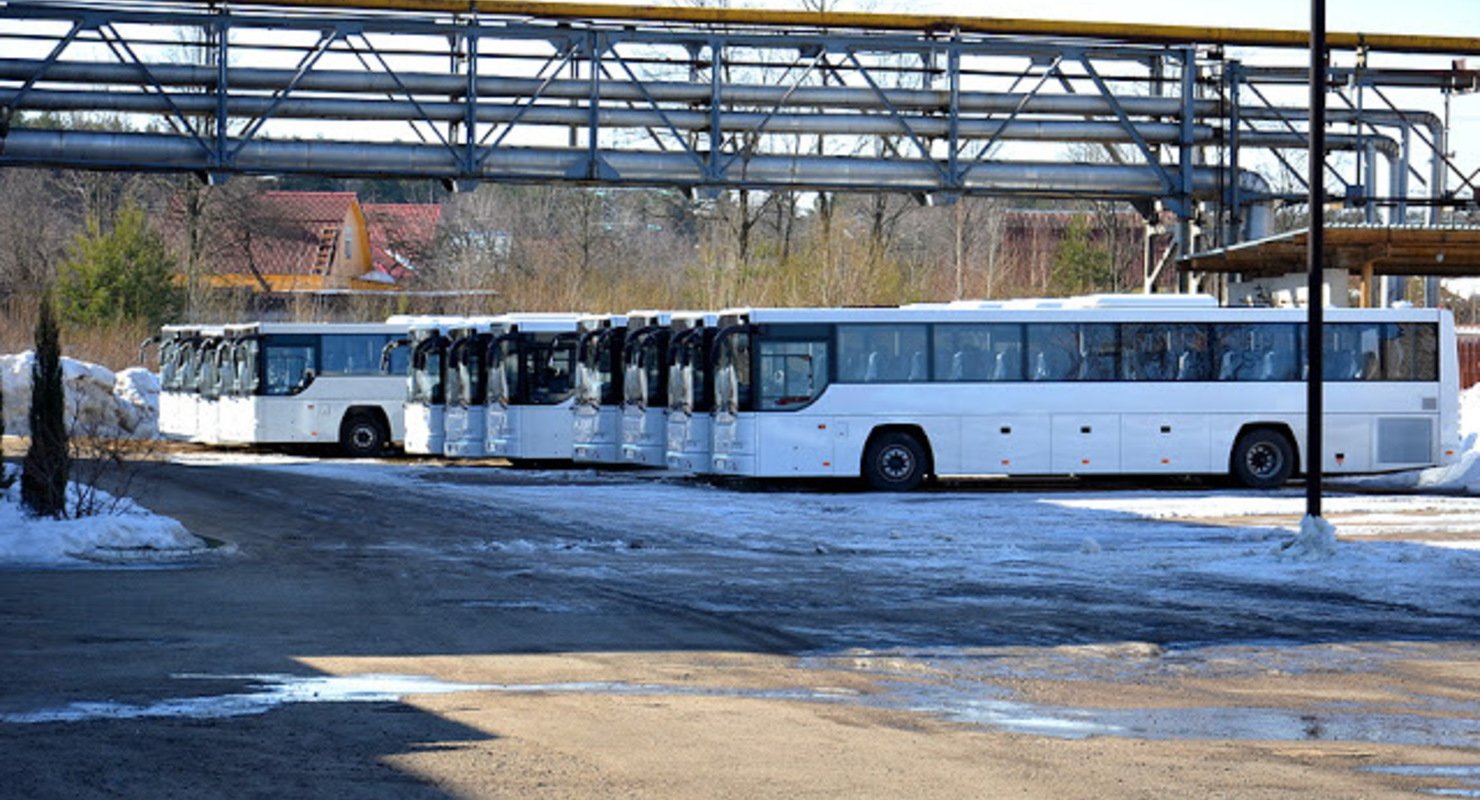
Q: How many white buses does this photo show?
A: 12